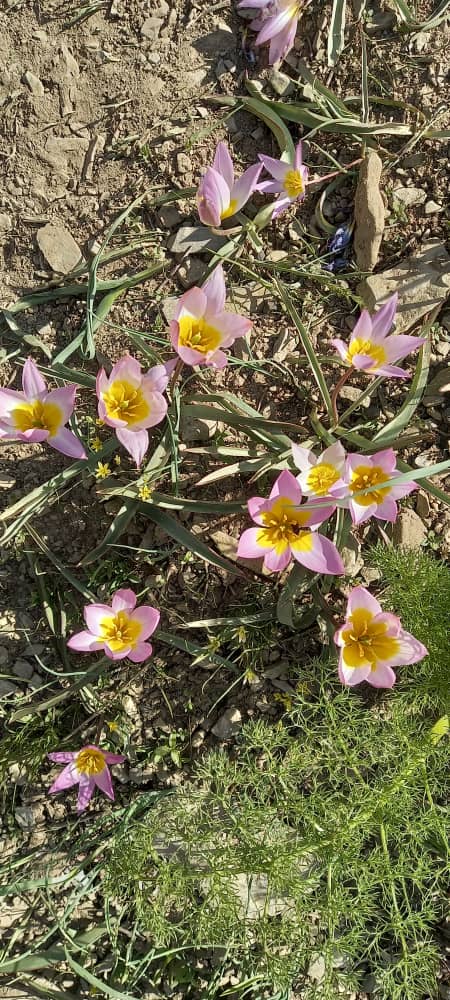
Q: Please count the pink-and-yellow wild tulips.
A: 13